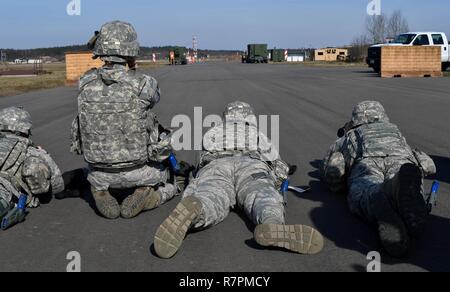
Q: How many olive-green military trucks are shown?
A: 2